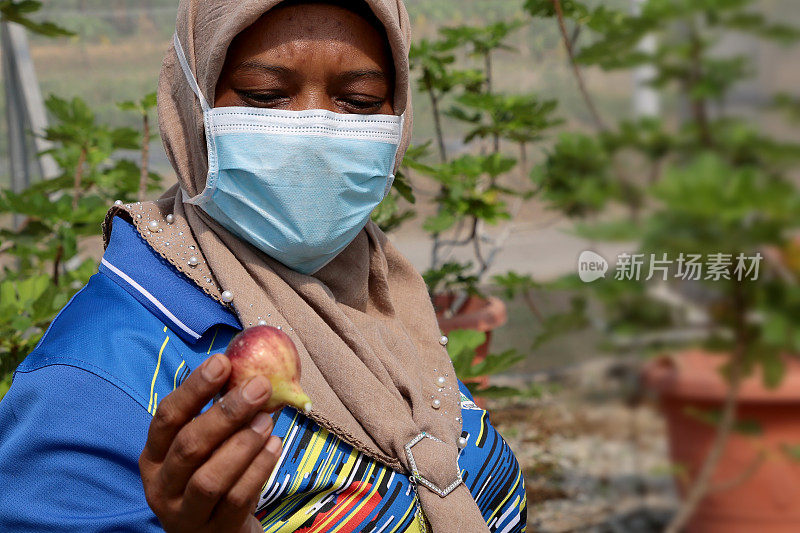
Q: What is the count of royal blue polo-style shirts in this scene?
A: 1